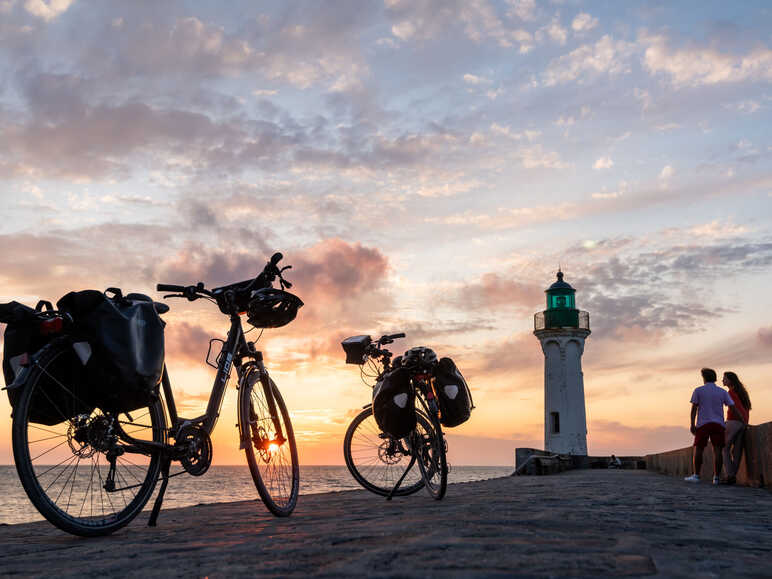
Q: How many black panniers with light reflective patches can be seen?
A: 4